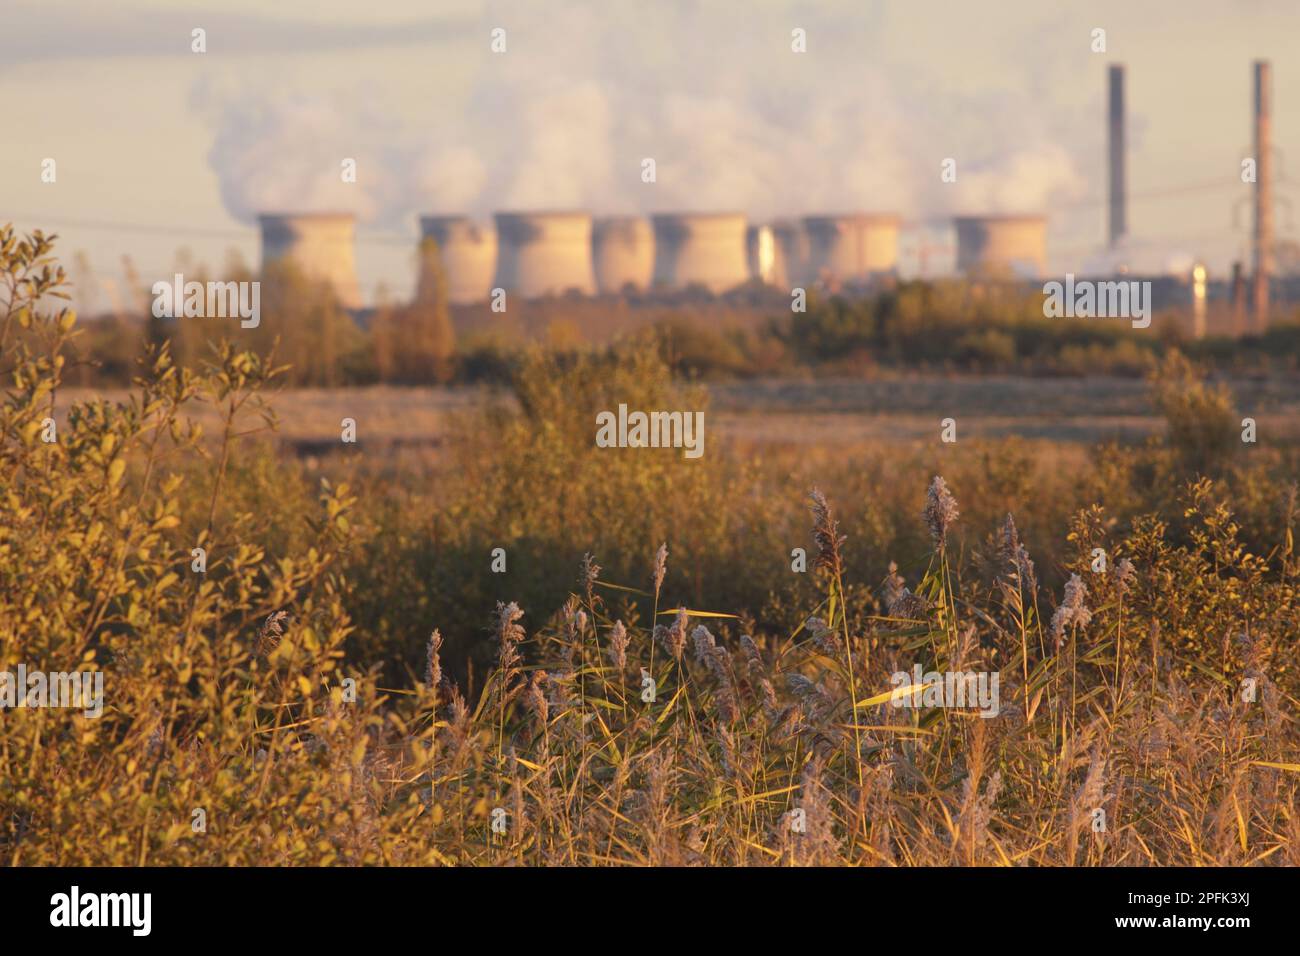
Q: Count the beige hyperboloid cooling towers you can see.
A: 8